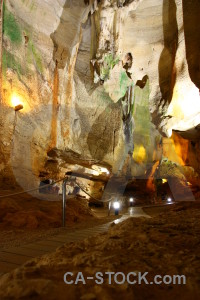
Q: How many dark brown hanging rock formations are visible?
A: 2